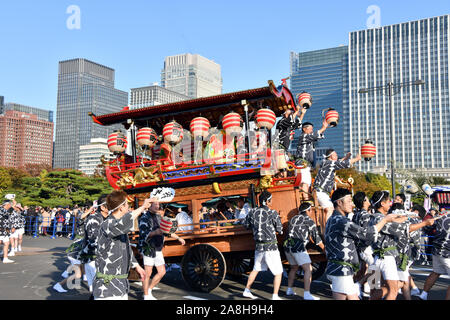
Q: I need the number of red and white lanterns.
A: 10